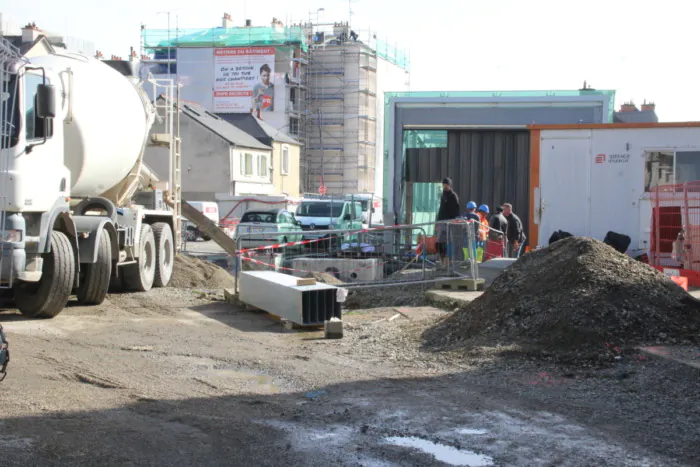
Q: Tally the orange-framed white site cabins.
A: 1